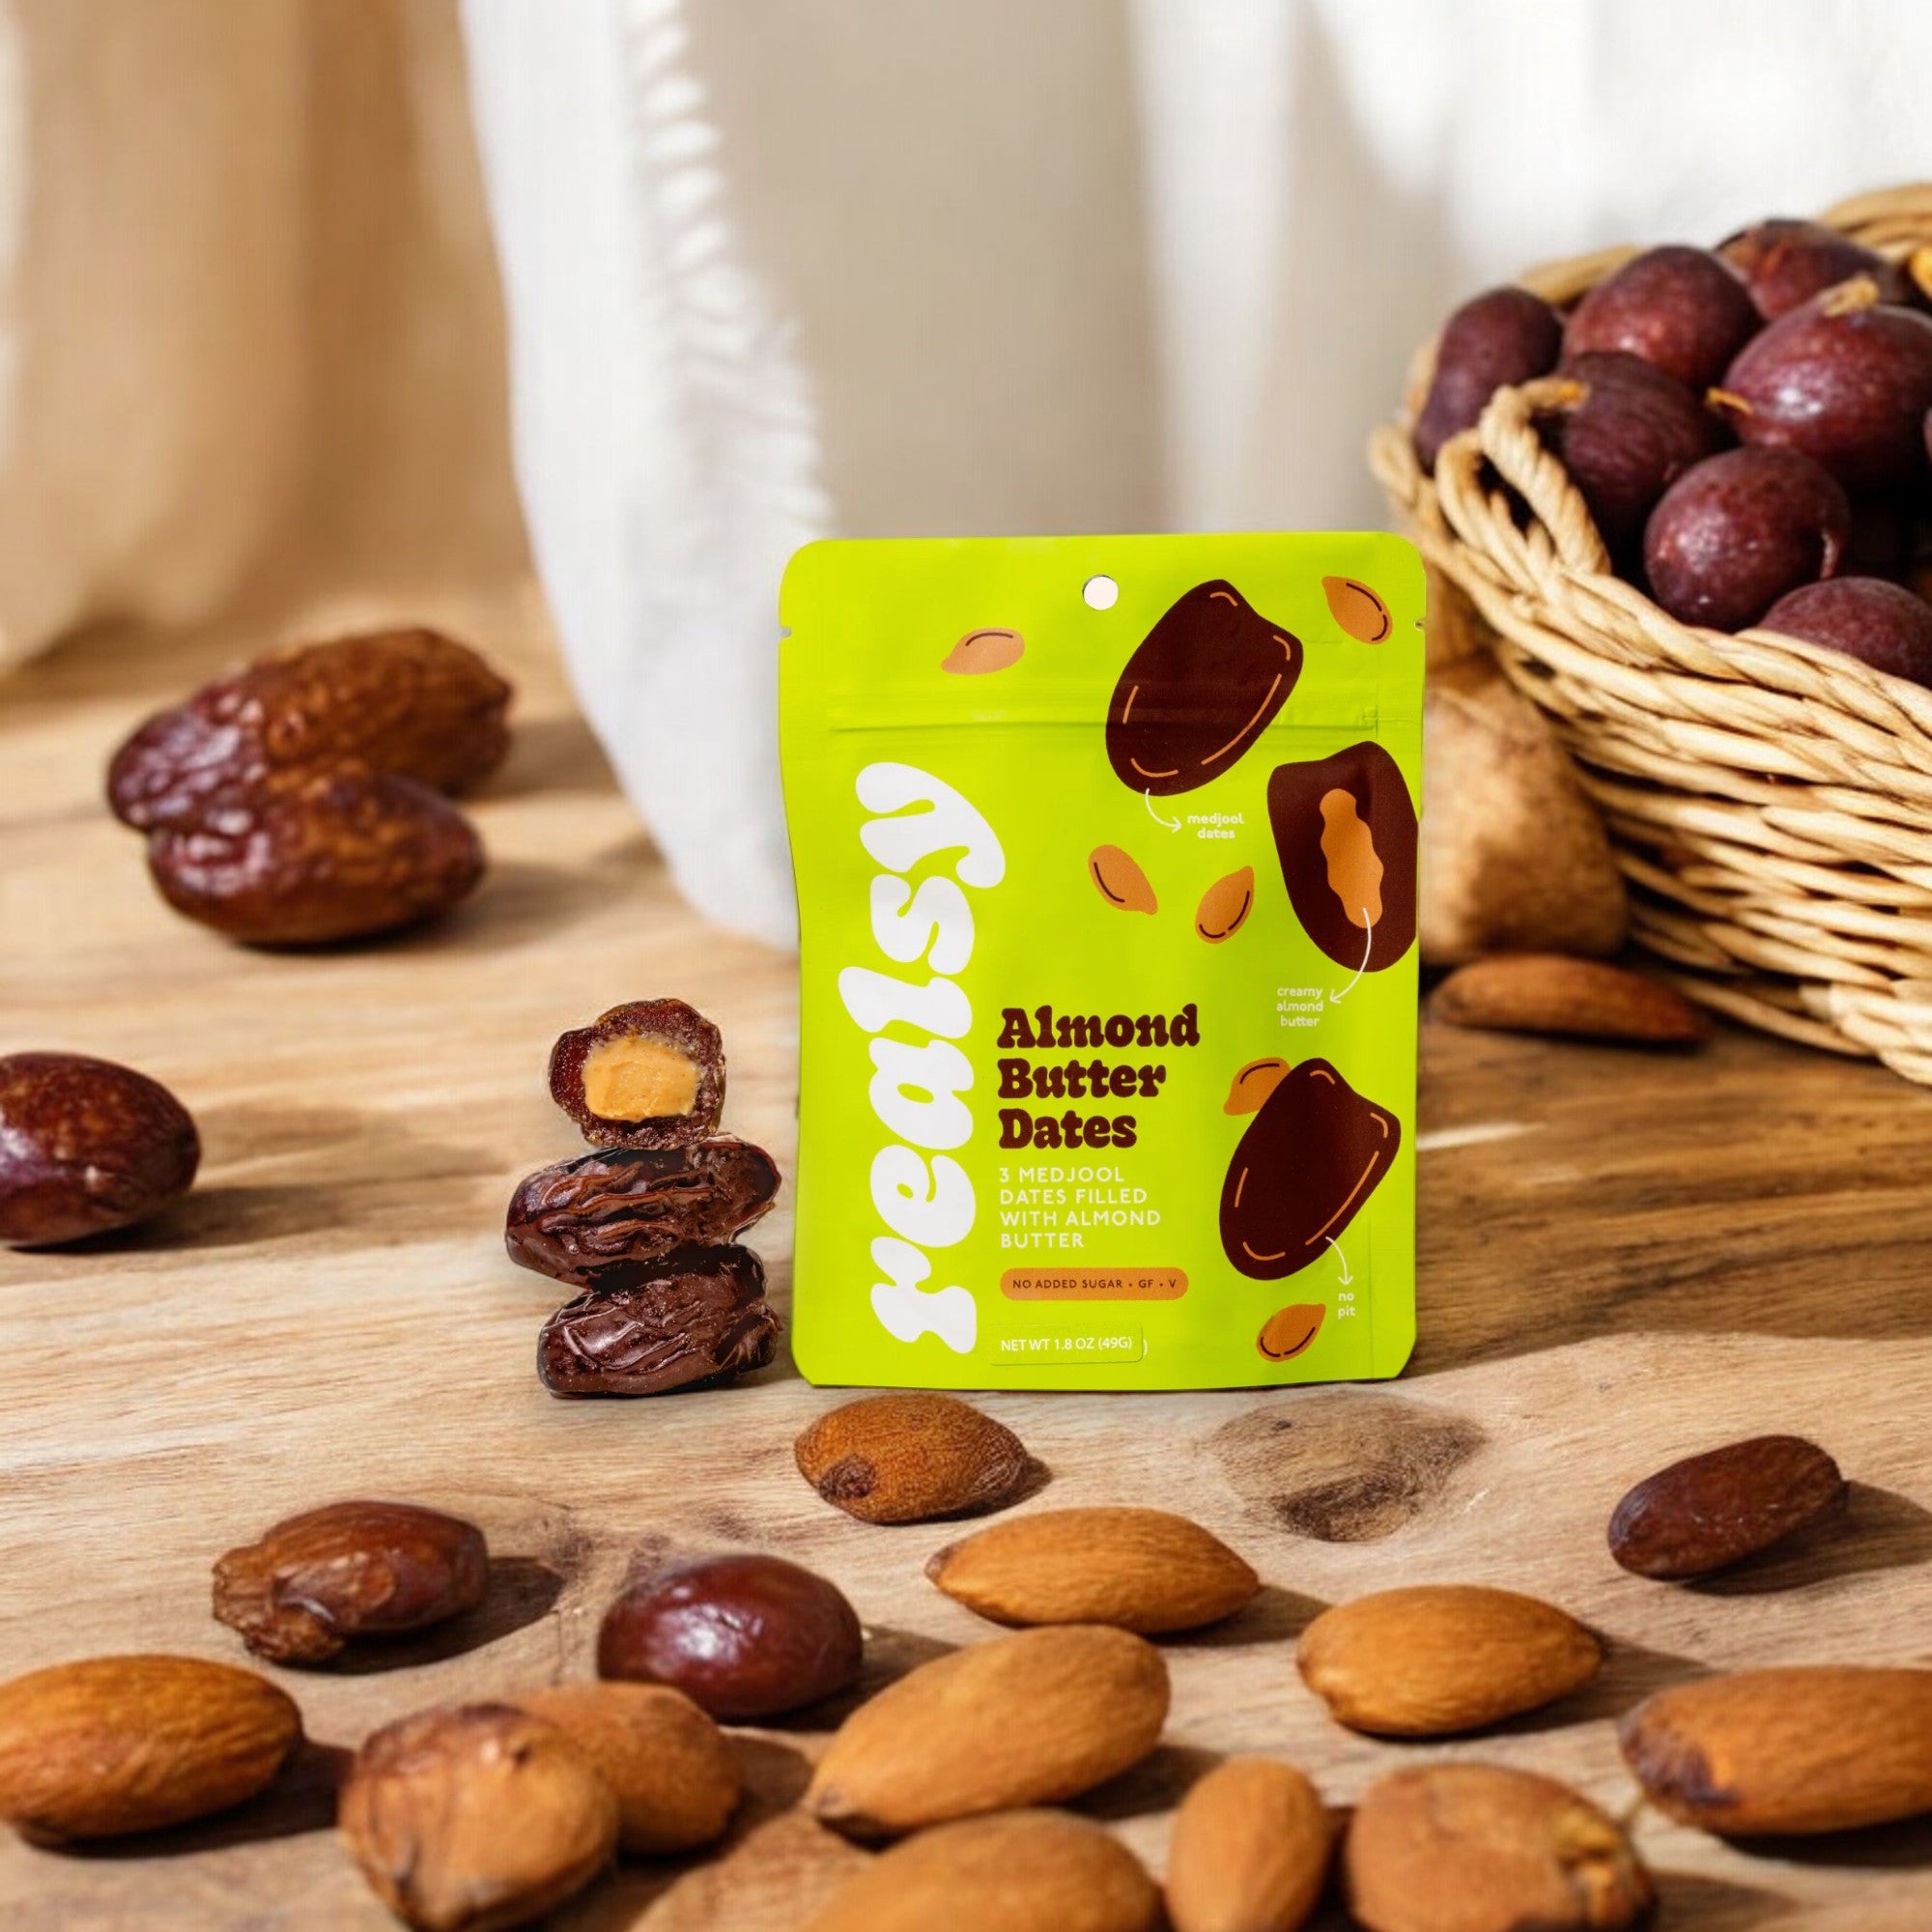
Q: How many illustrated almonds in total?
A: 6